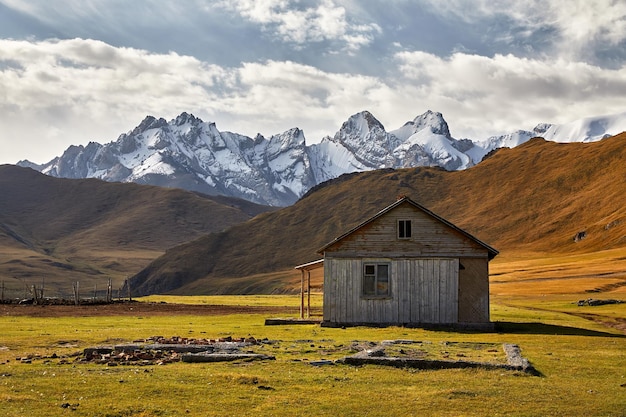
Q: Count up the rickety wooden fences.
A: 1